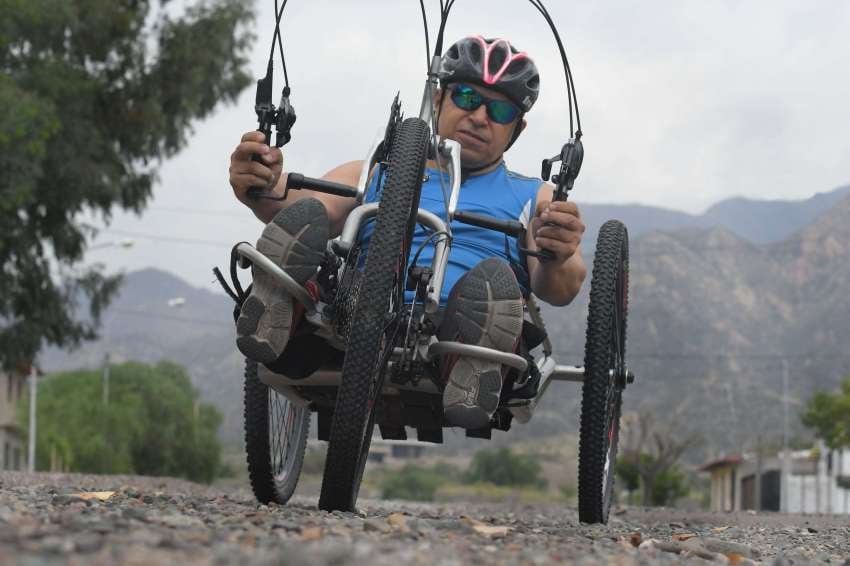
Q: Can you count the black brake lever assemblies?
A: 2